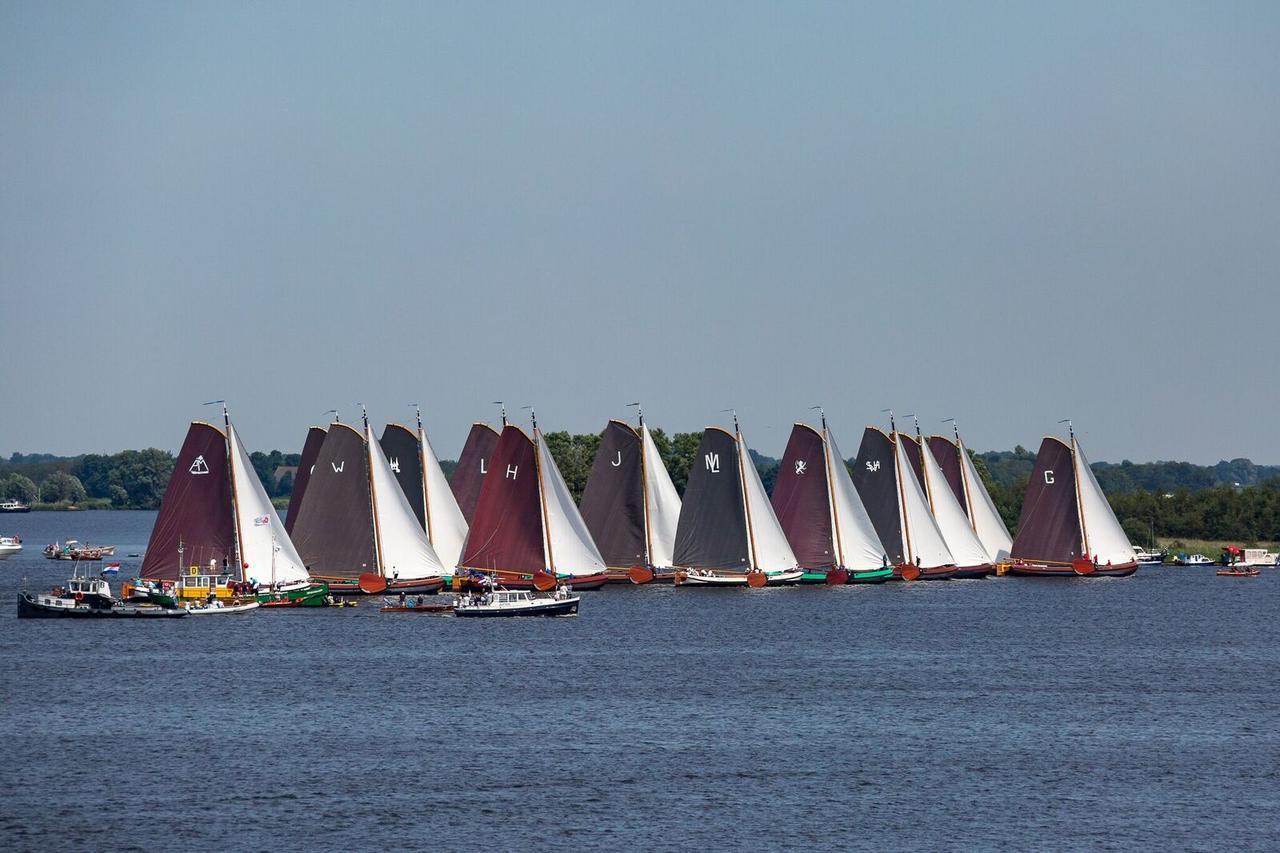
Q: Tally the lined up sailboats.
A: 13